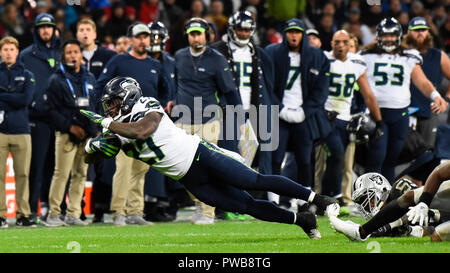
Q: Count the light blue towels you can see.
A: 0